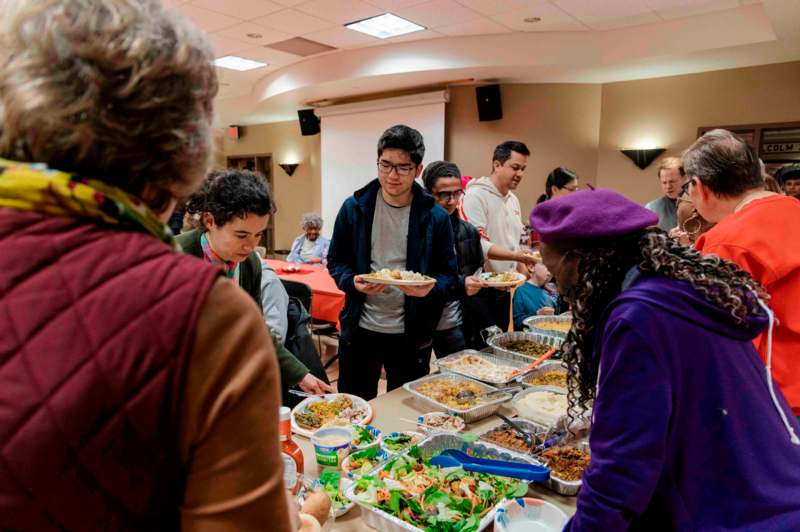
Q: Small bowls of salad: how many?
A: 4